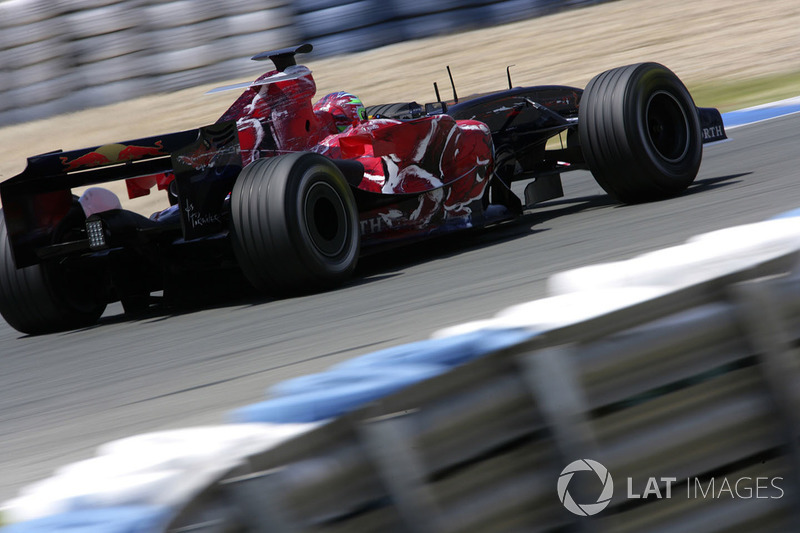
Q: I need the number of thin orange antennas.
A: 0